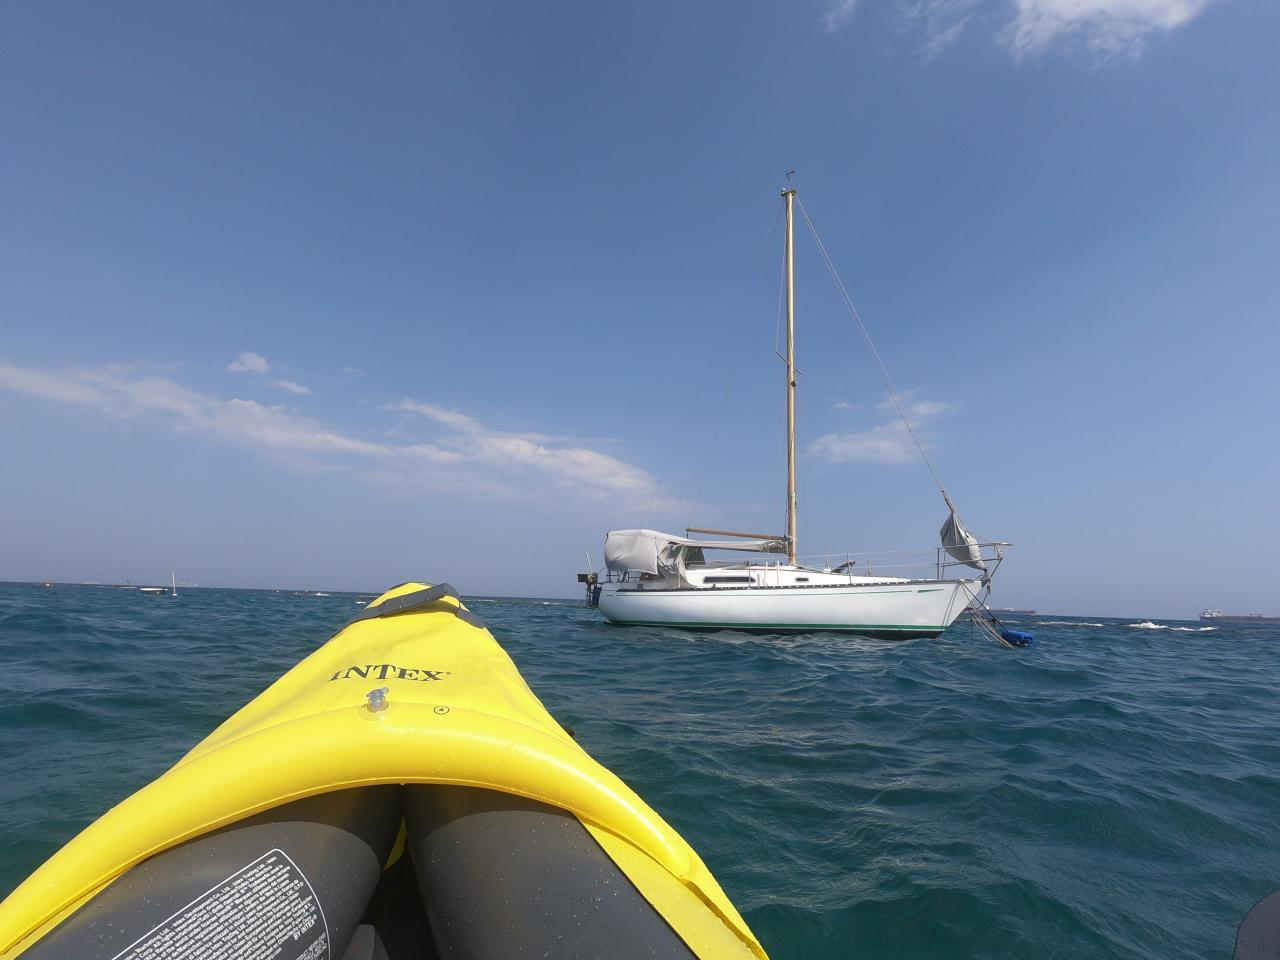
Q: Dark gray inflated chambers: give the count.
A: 2